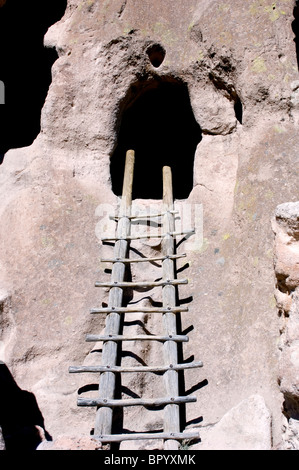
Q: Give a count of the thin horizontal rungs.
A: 9